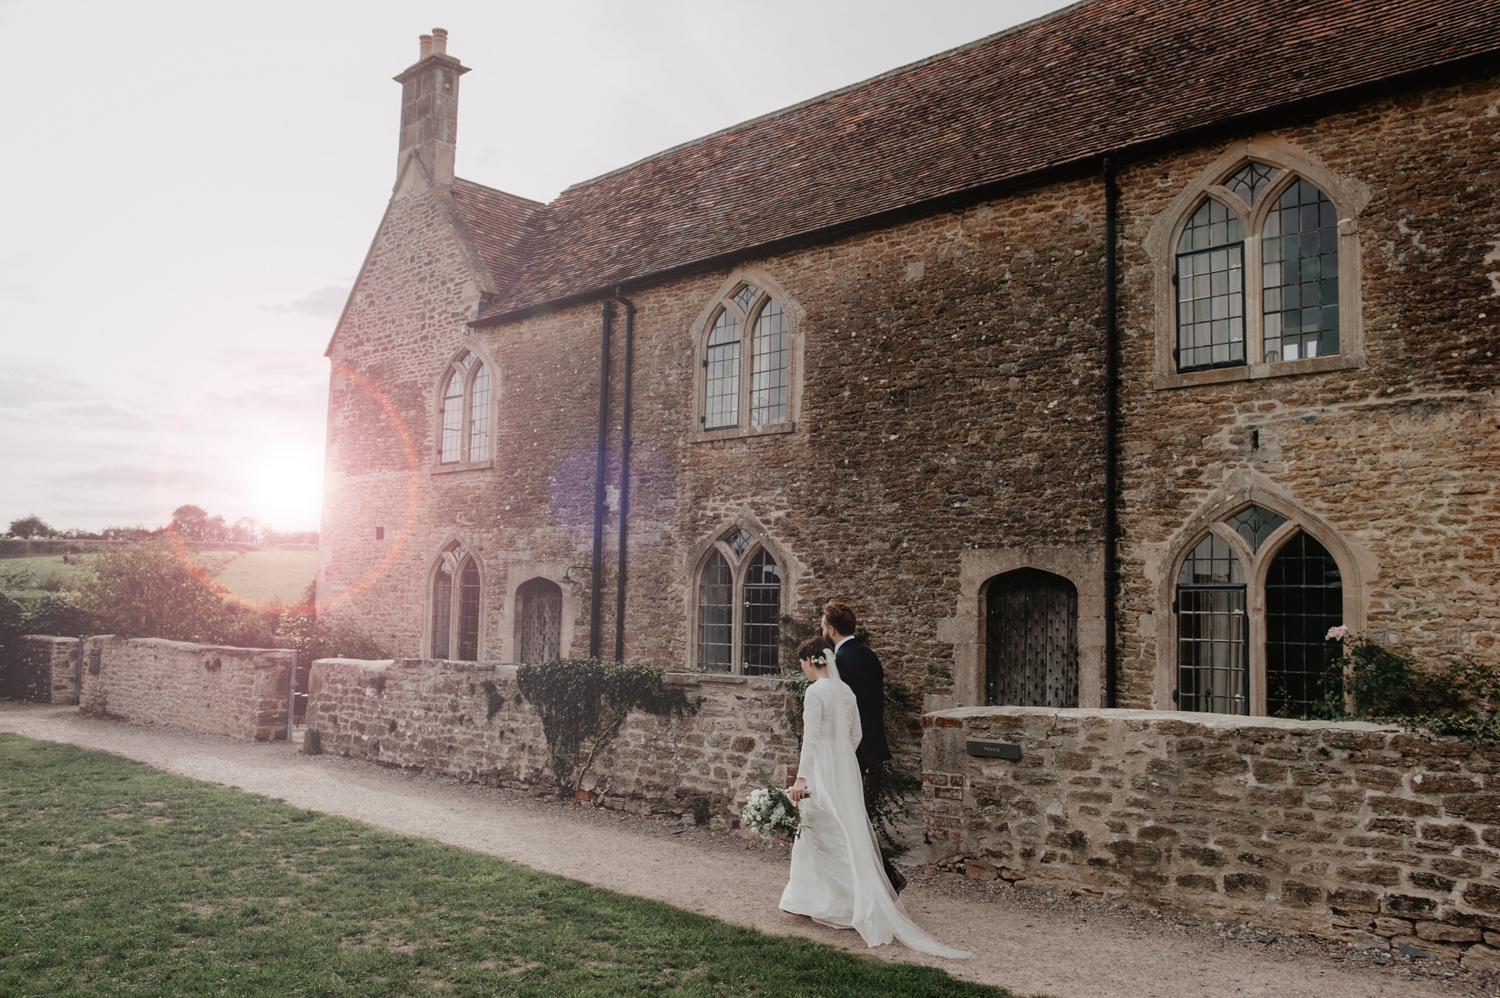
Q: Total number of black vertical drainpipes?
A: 3